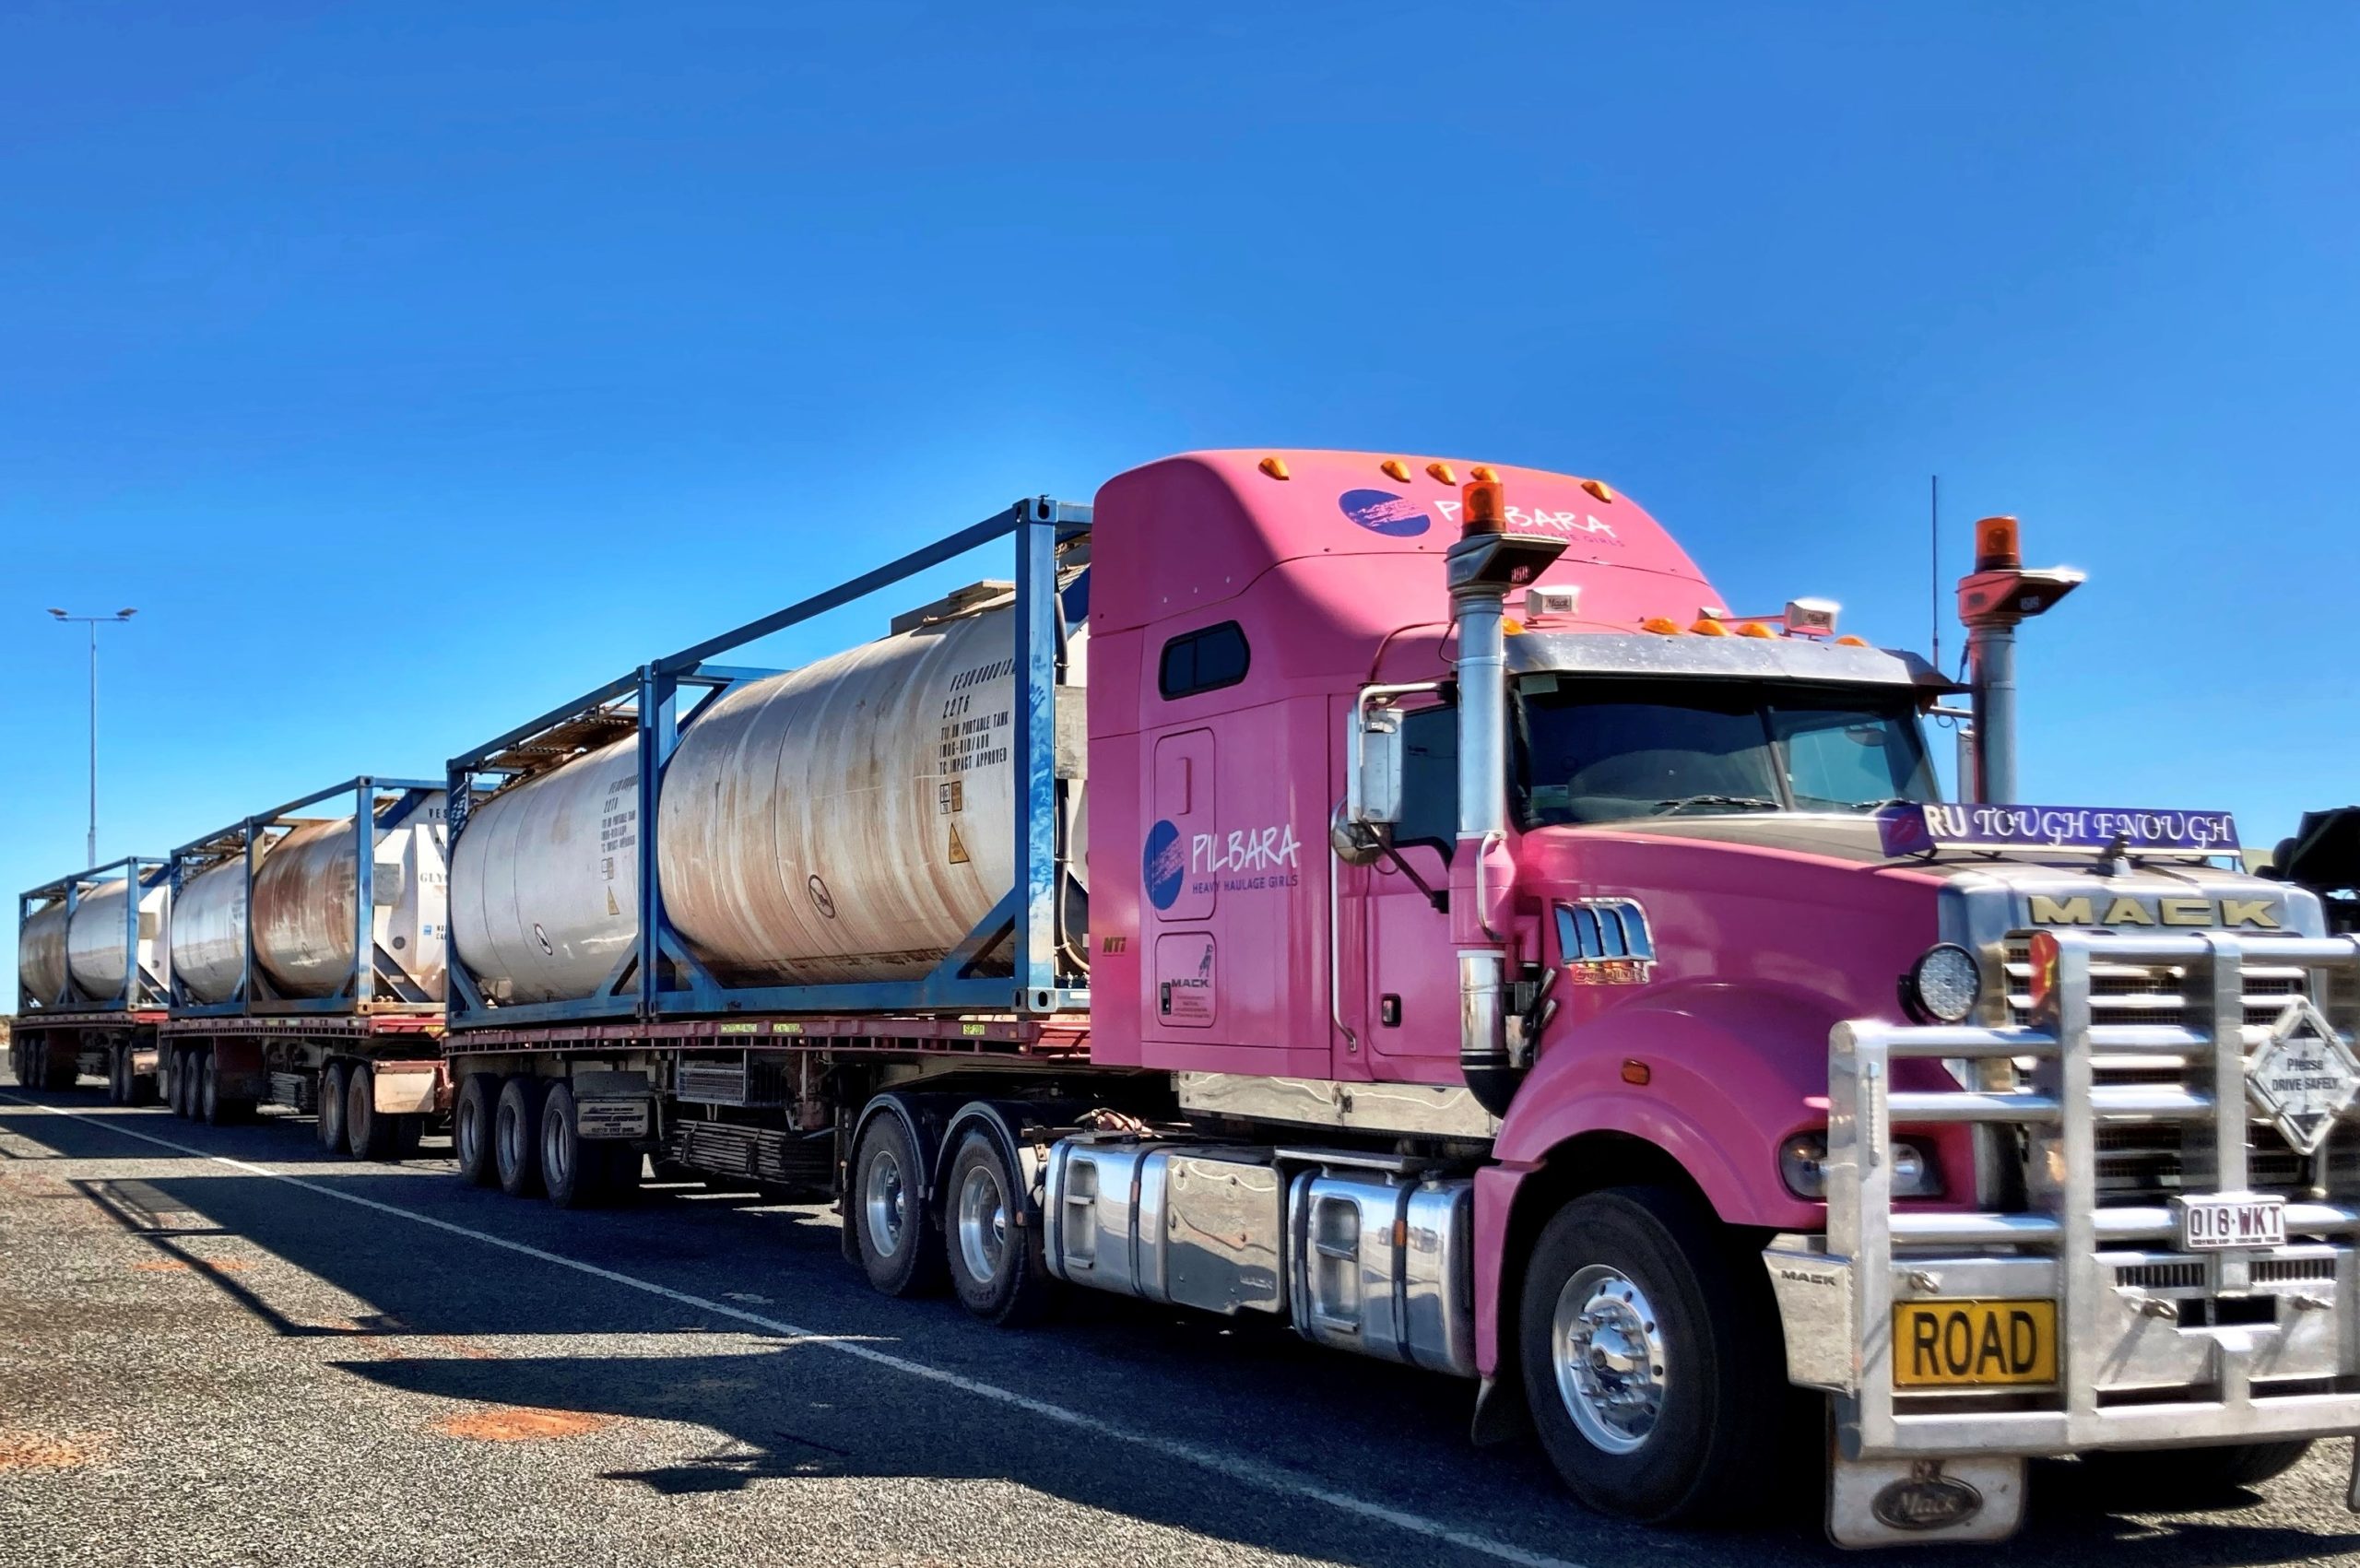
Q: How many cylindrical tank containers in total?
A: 6